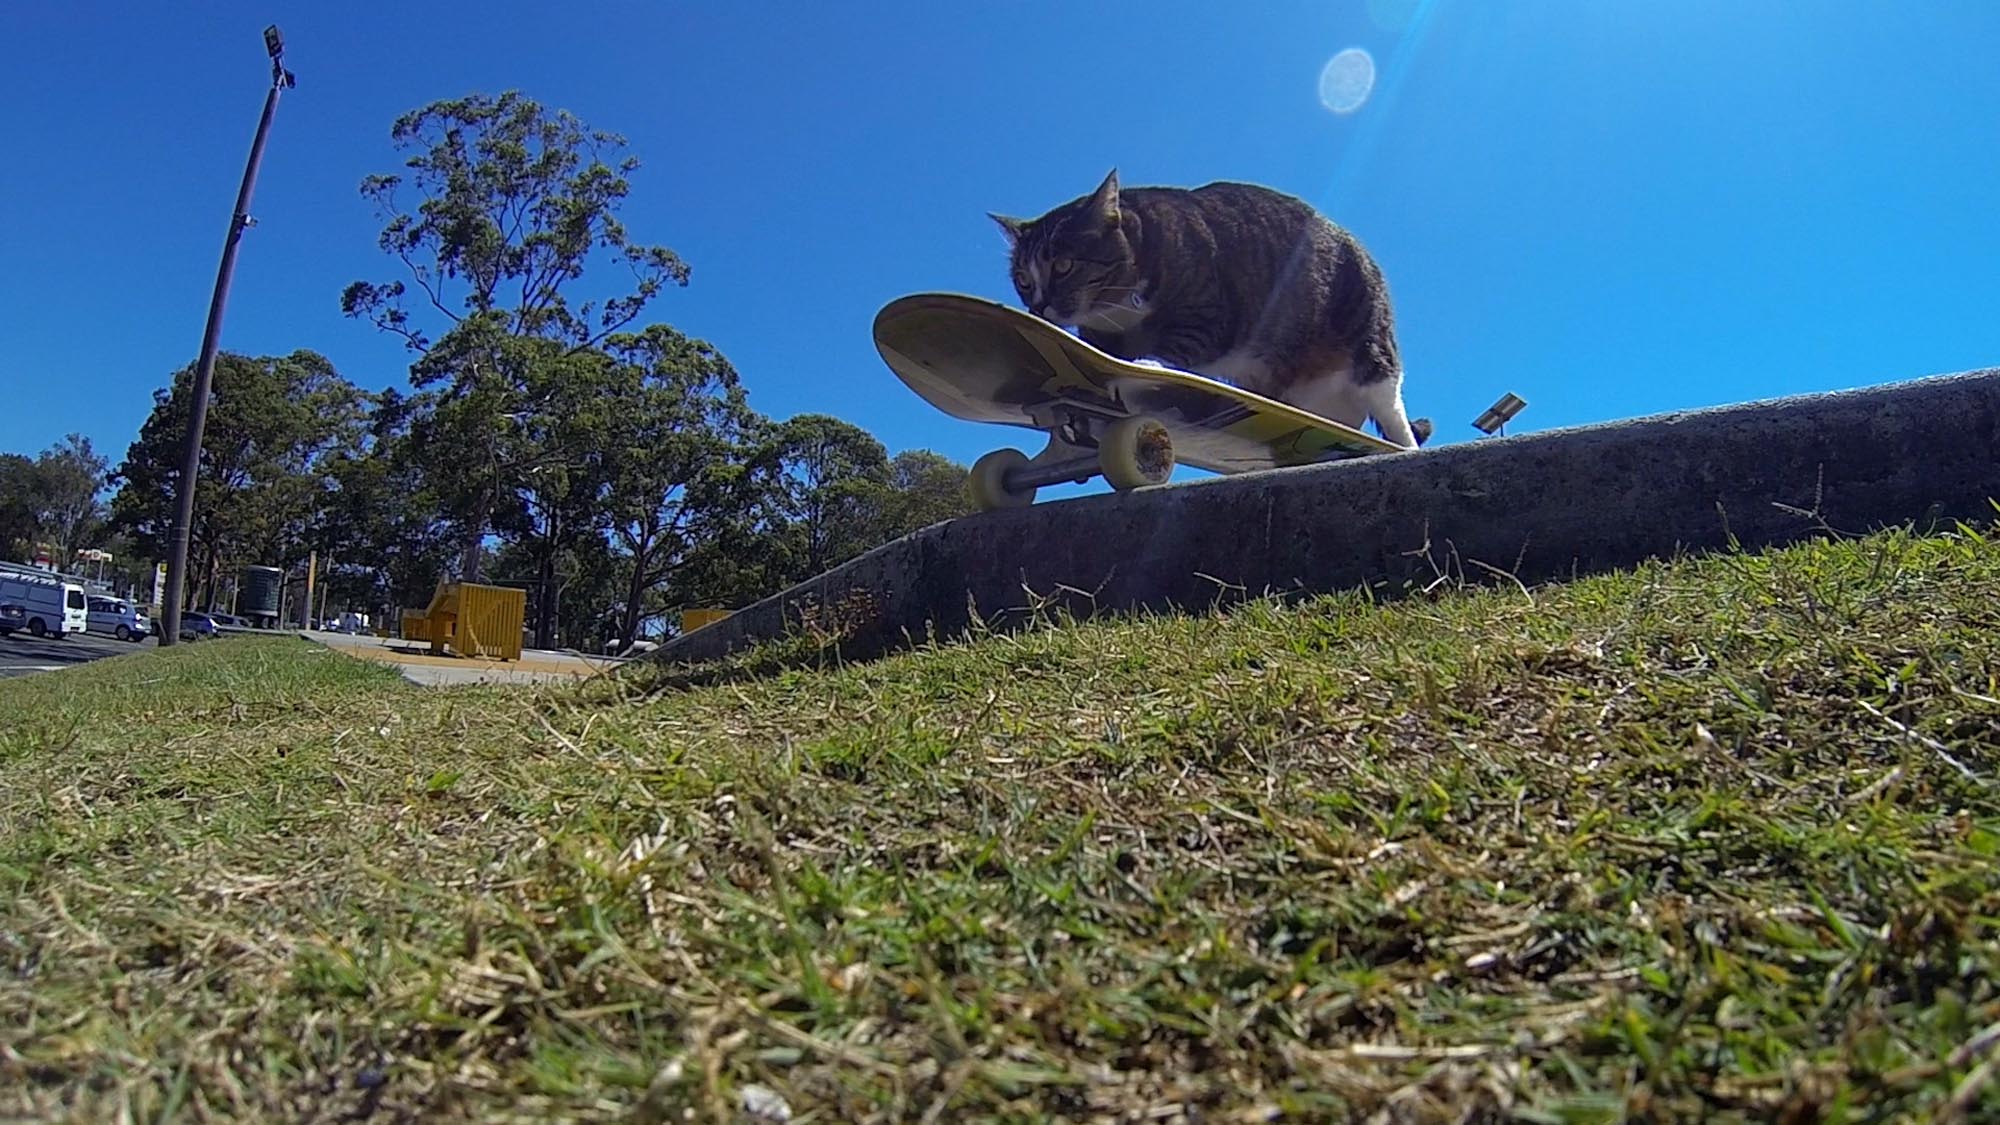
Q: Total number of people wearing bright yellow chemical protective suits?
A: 0